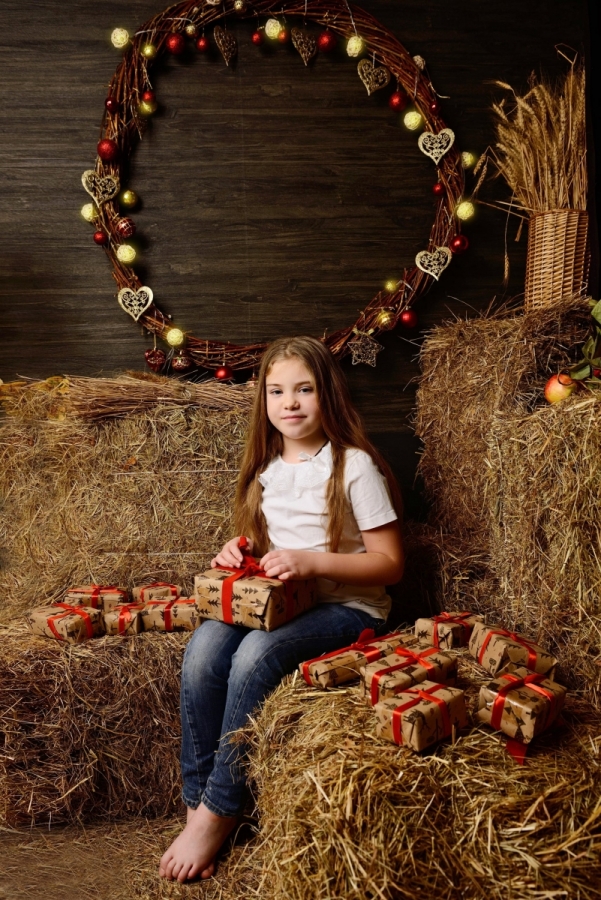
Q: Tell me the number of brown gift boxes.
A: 12